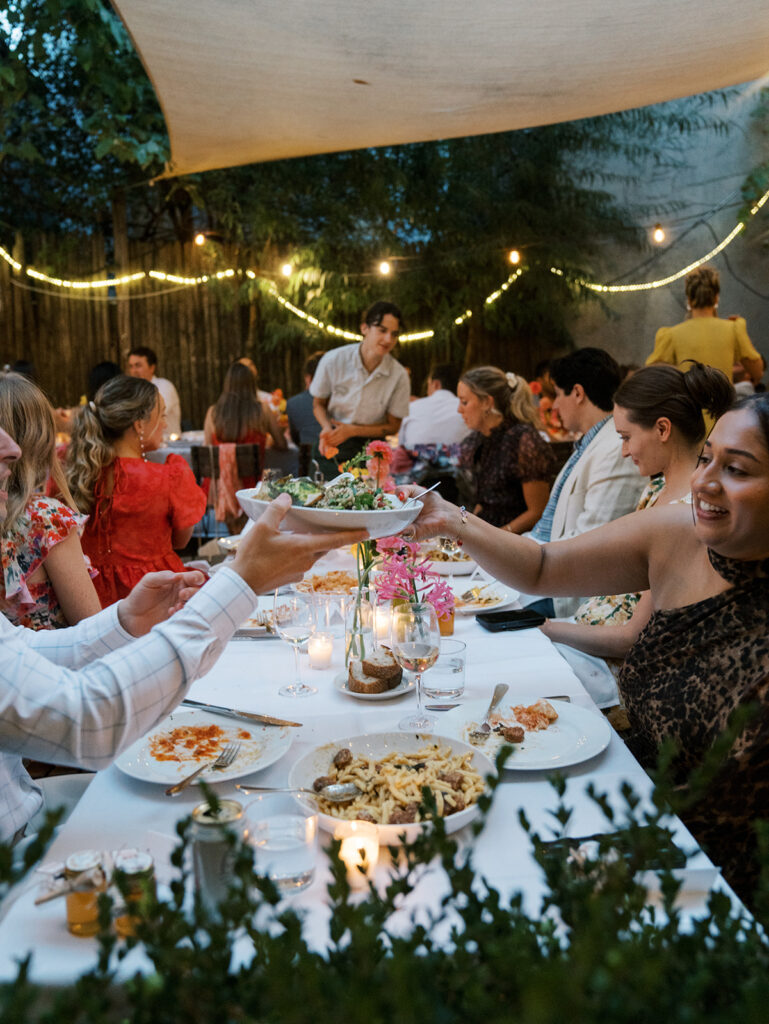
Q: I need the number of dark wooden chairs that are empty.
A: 0